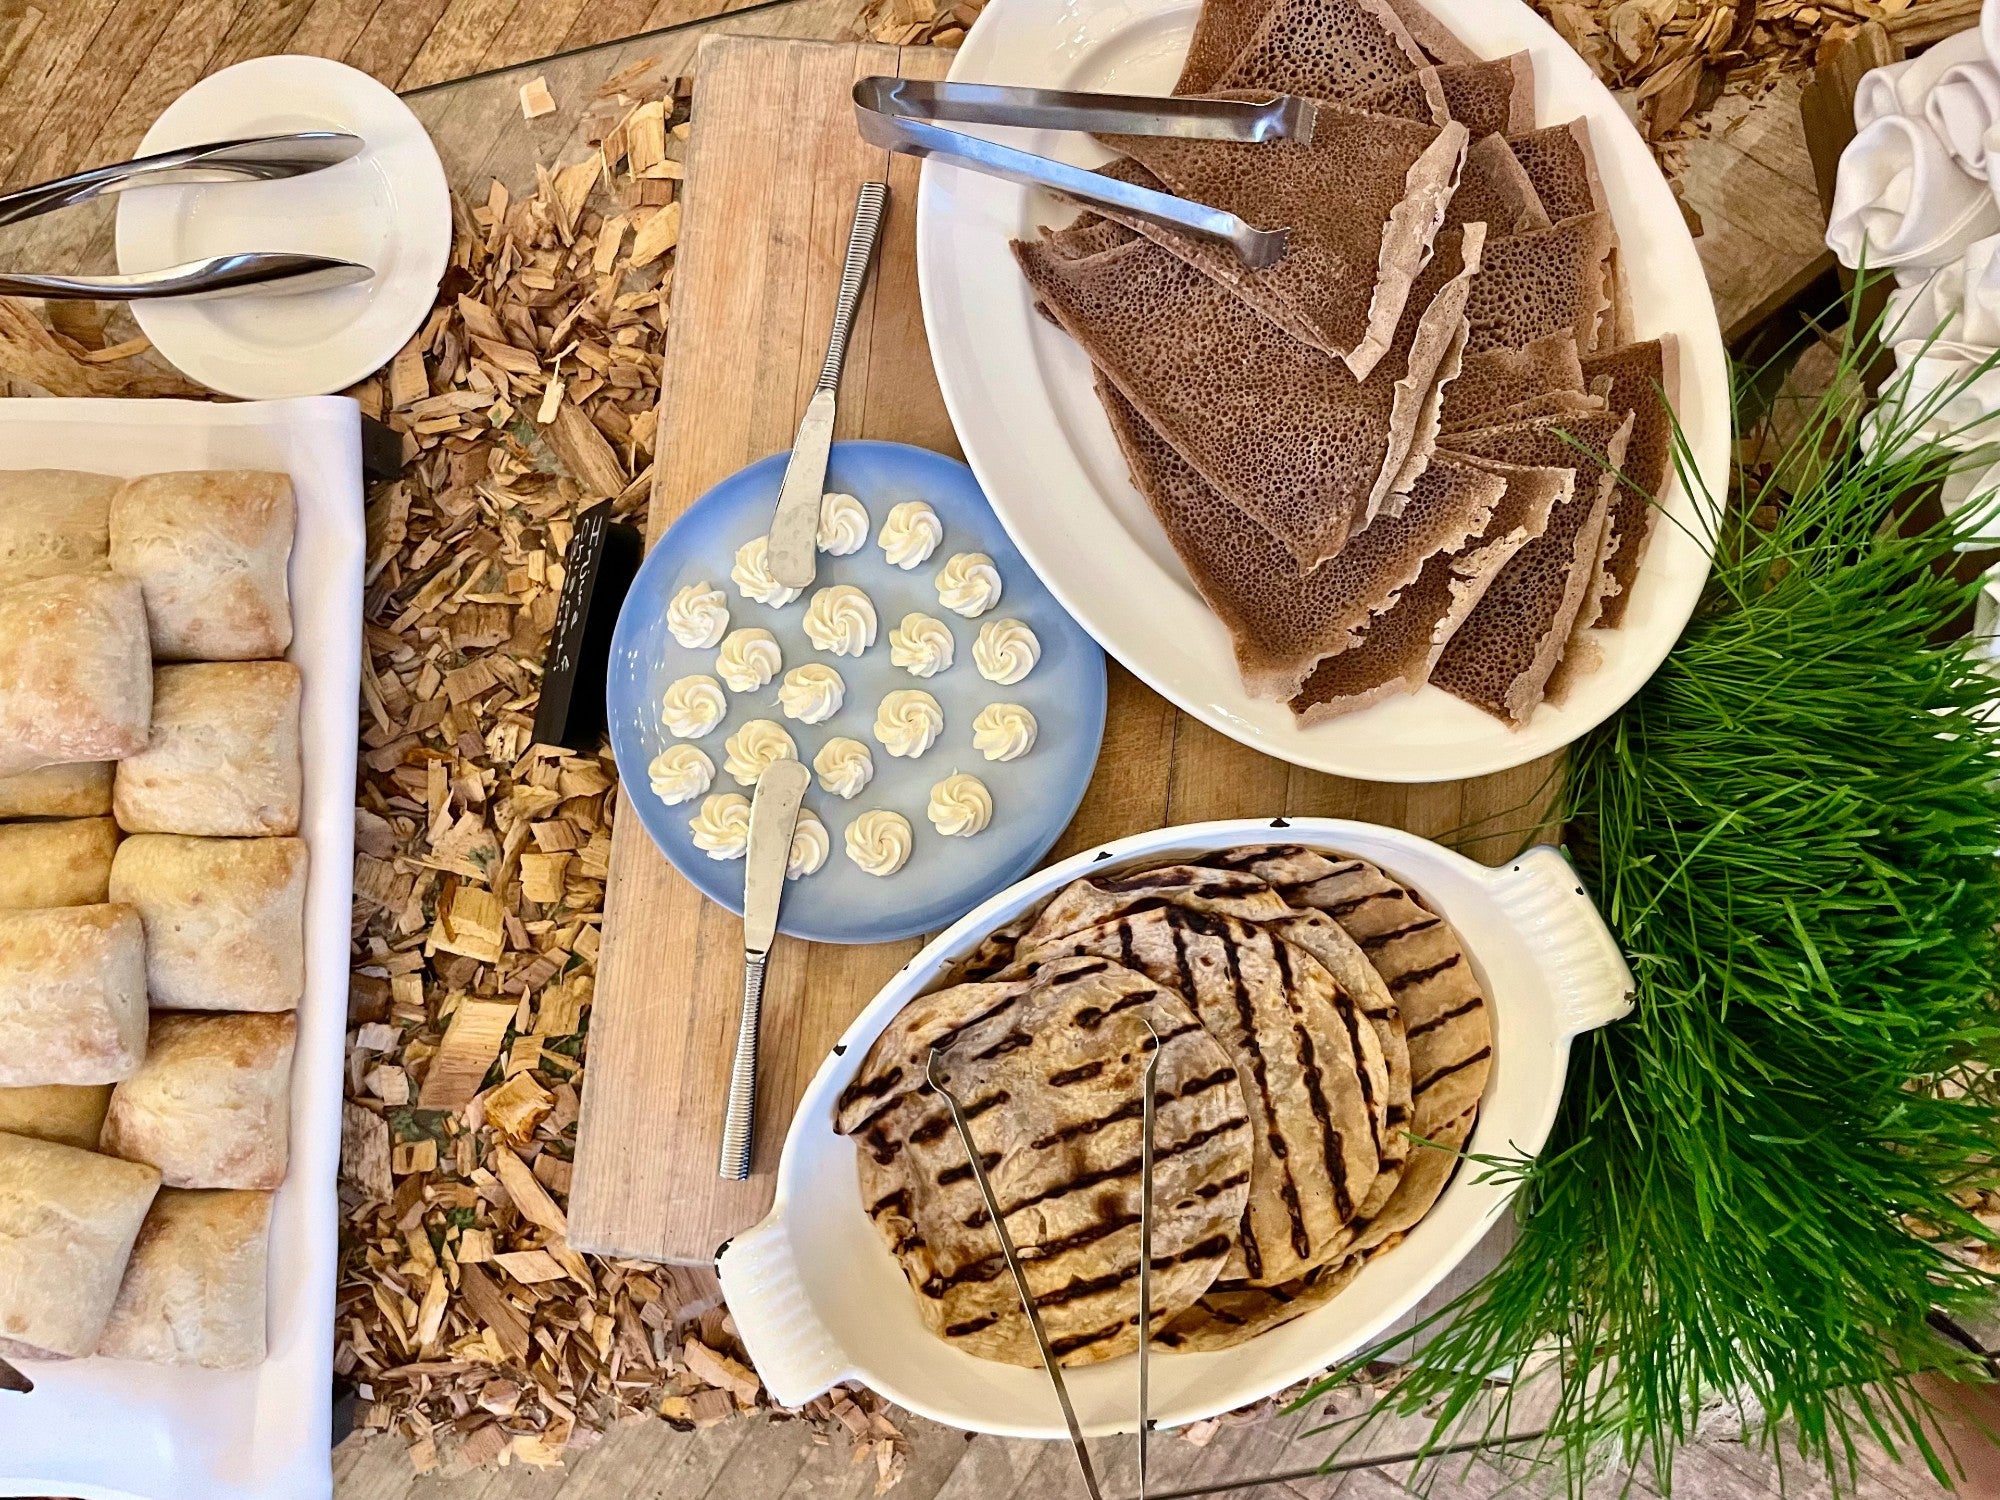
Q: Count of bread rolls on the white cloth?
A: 12